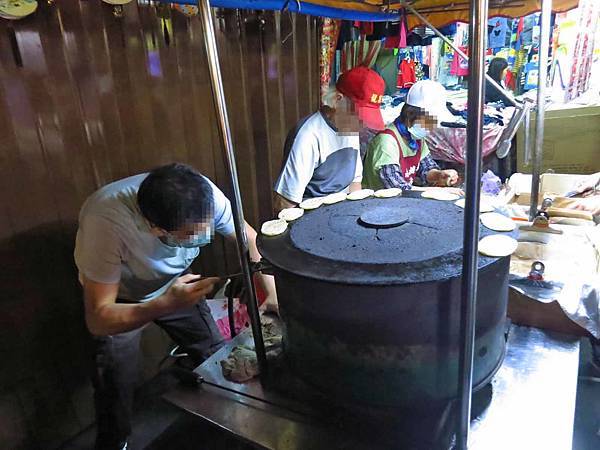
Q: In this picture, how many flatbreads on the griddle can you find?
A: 10